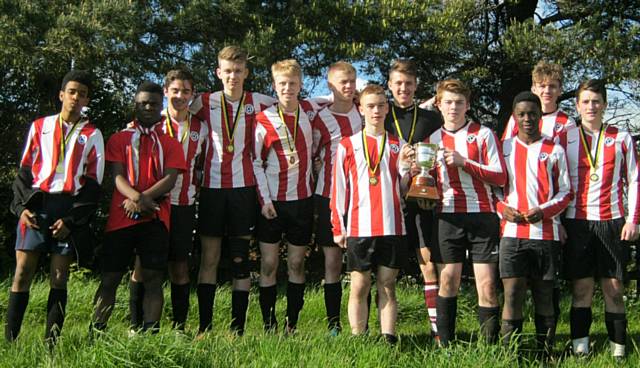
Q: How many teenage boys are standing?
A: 12